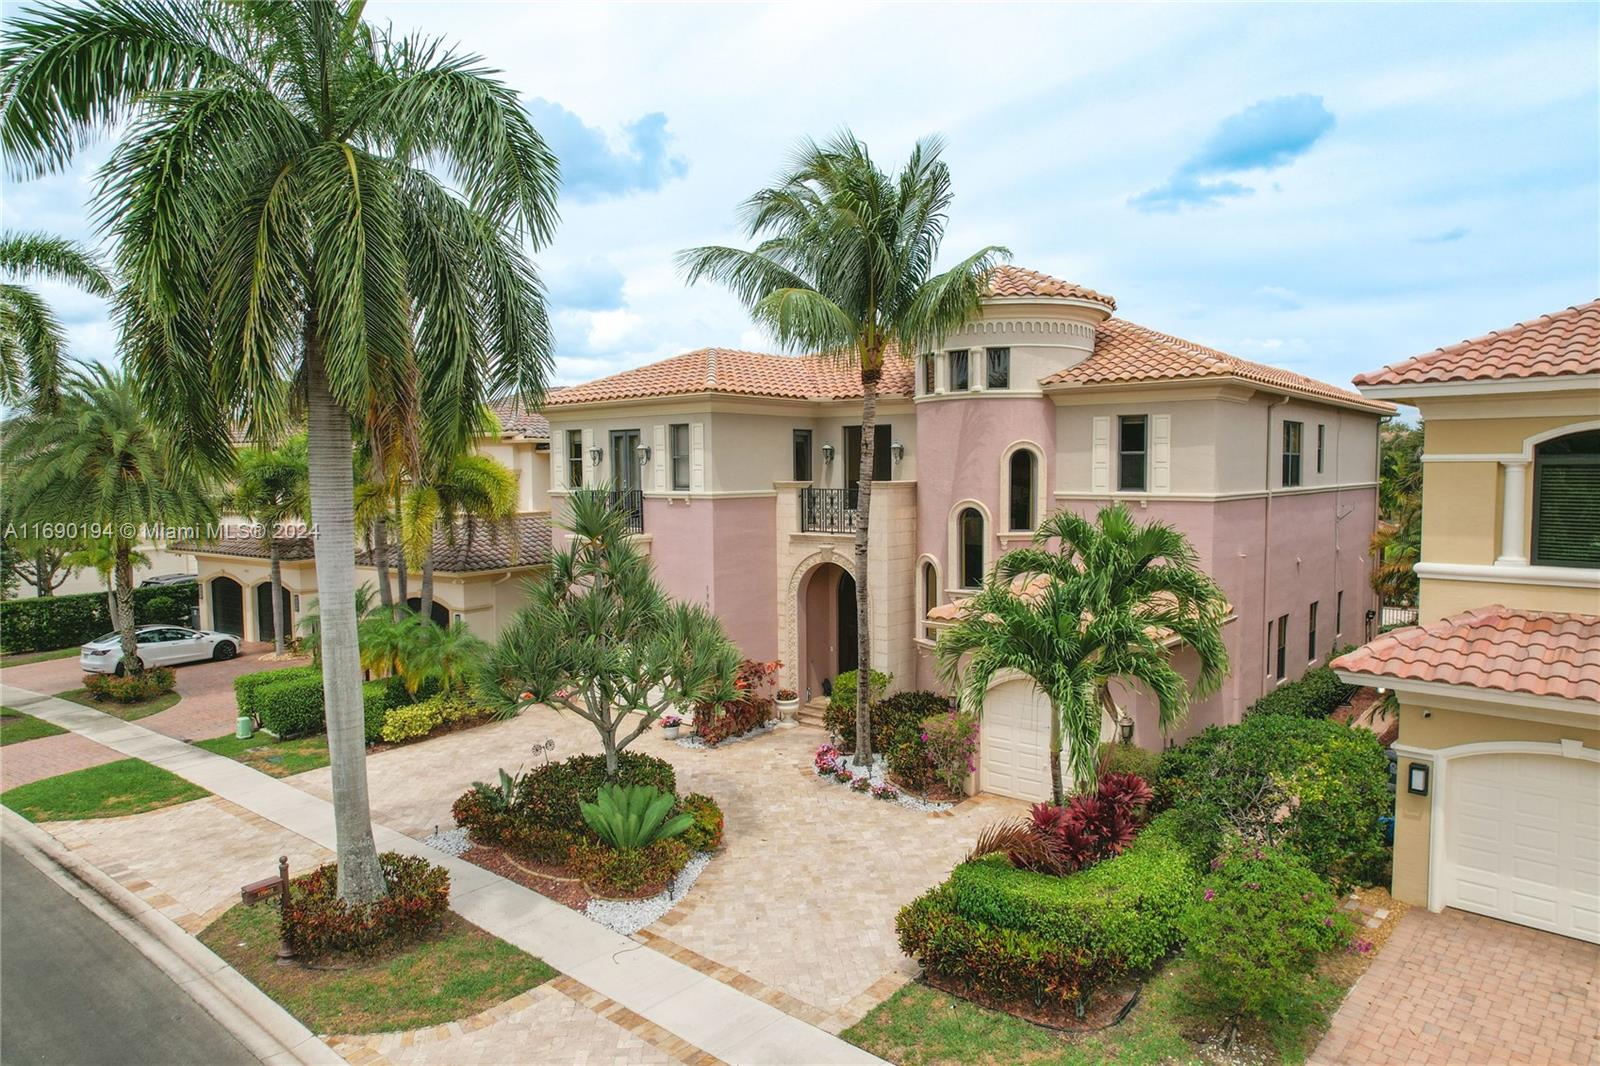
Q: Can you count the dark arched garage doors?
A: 3